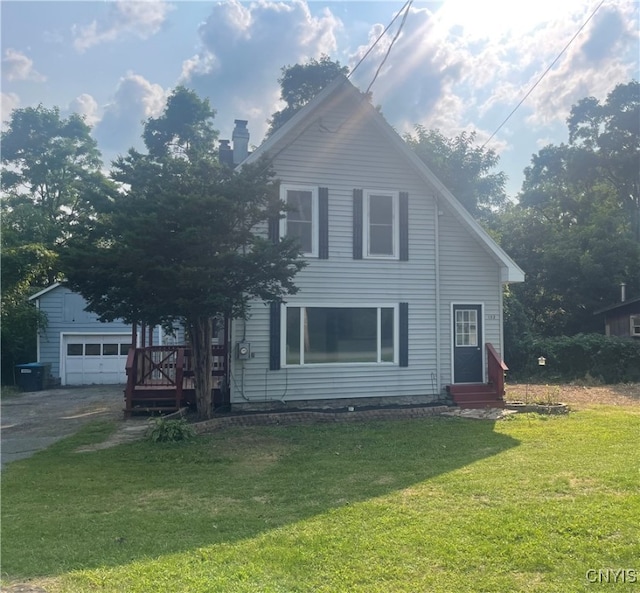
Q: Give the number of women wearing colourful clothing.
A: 0